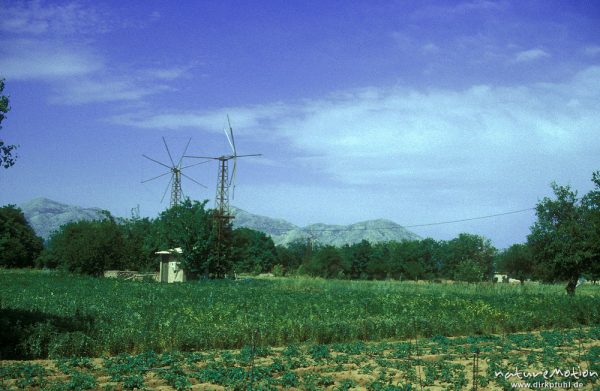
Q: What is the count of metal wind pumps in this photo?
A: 2